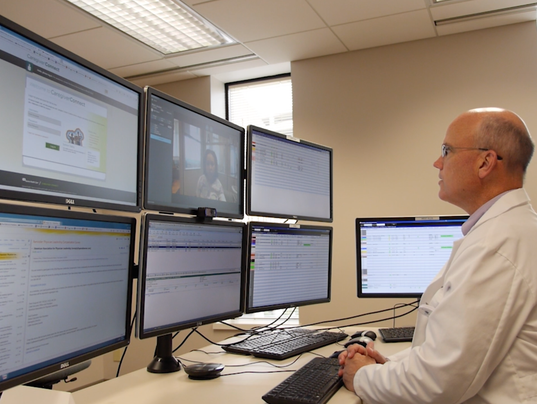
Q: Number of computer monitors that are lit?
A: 7